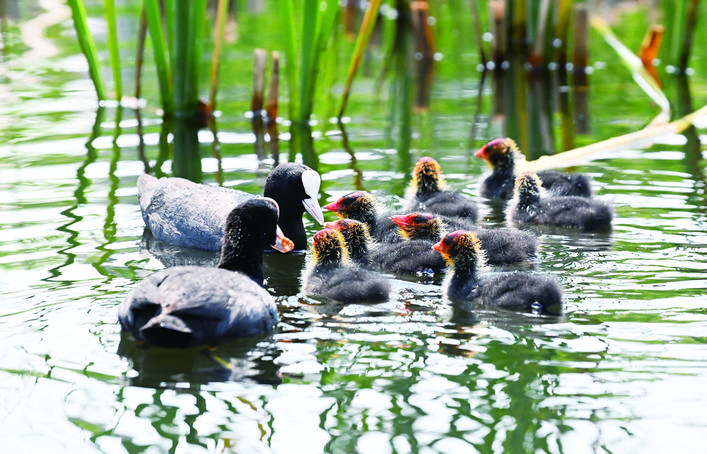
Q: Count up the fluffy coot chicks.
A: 8